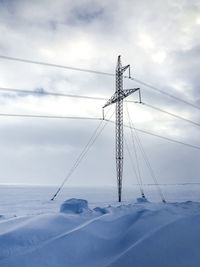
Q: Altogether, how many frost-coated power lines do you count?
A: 3